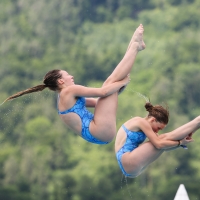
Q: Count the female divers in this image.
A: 2